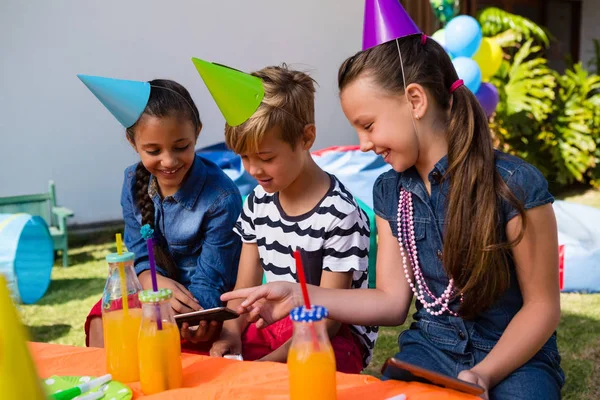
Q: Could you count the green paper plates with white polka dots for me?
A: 1